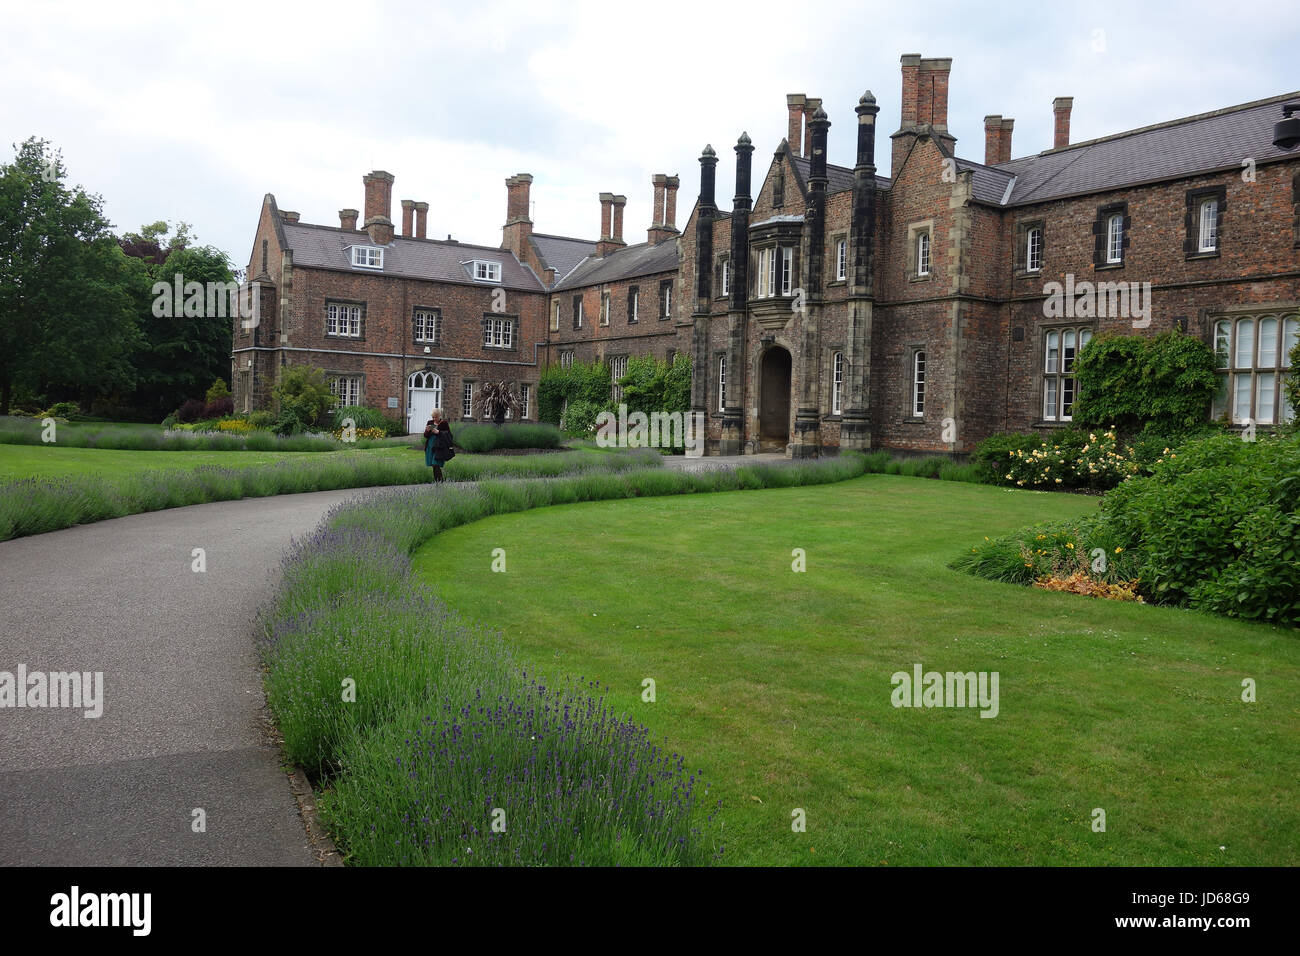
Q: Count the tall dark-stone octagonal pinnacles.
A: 4